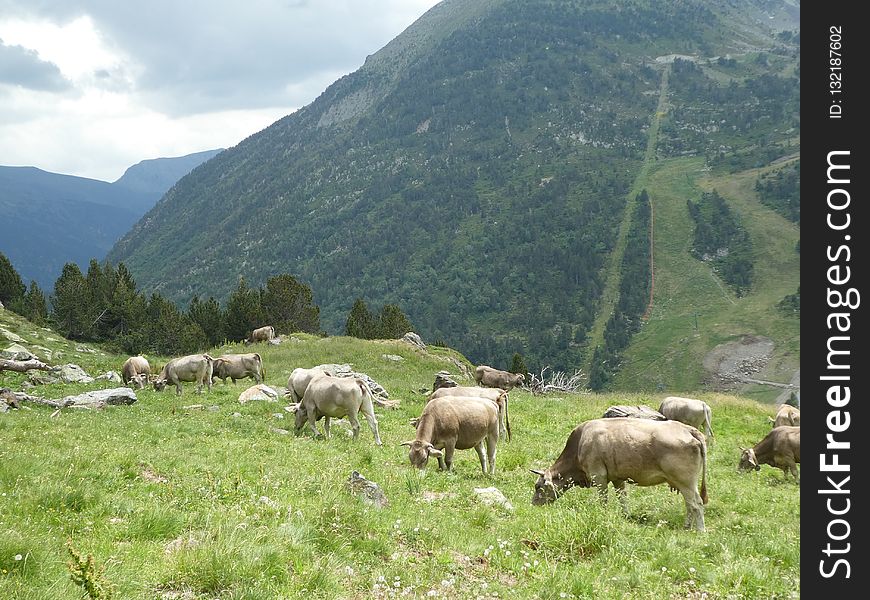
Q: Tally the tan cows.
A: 13